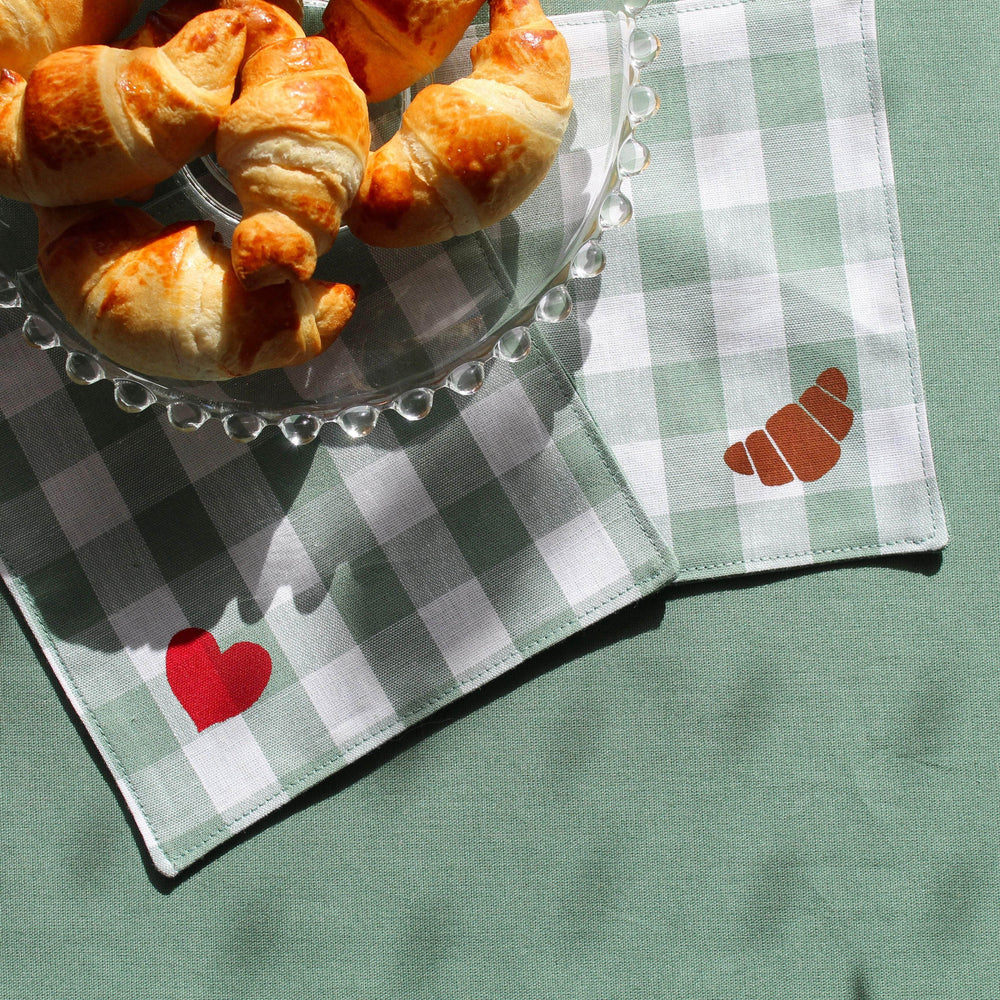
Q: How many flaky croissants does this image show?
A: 7